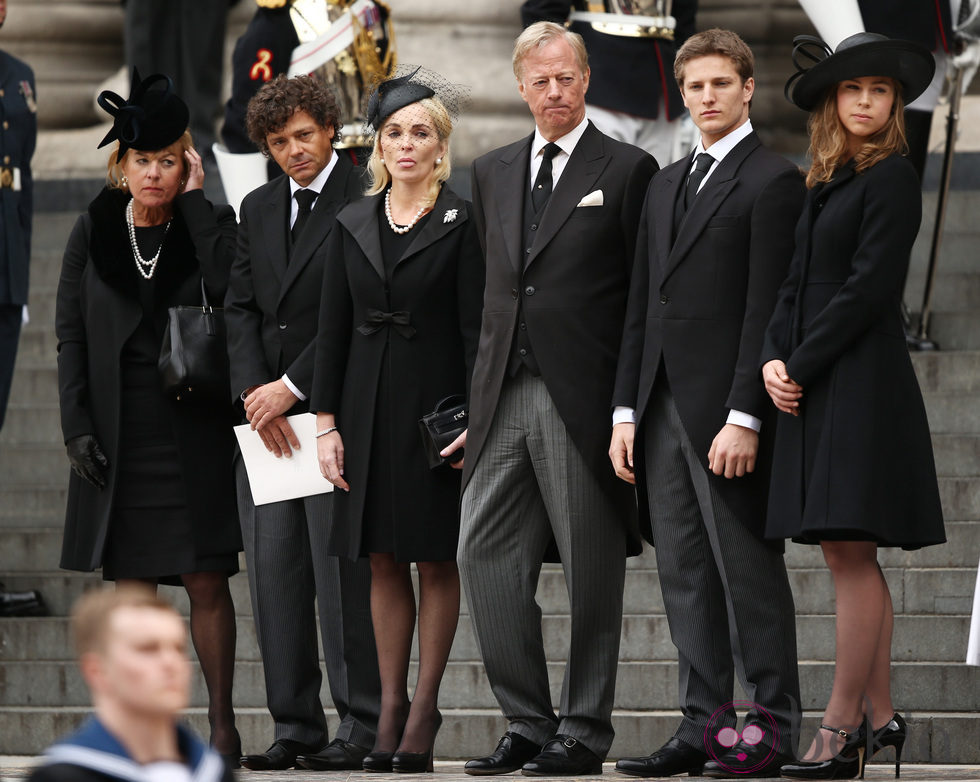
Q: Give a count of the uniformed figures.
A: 5